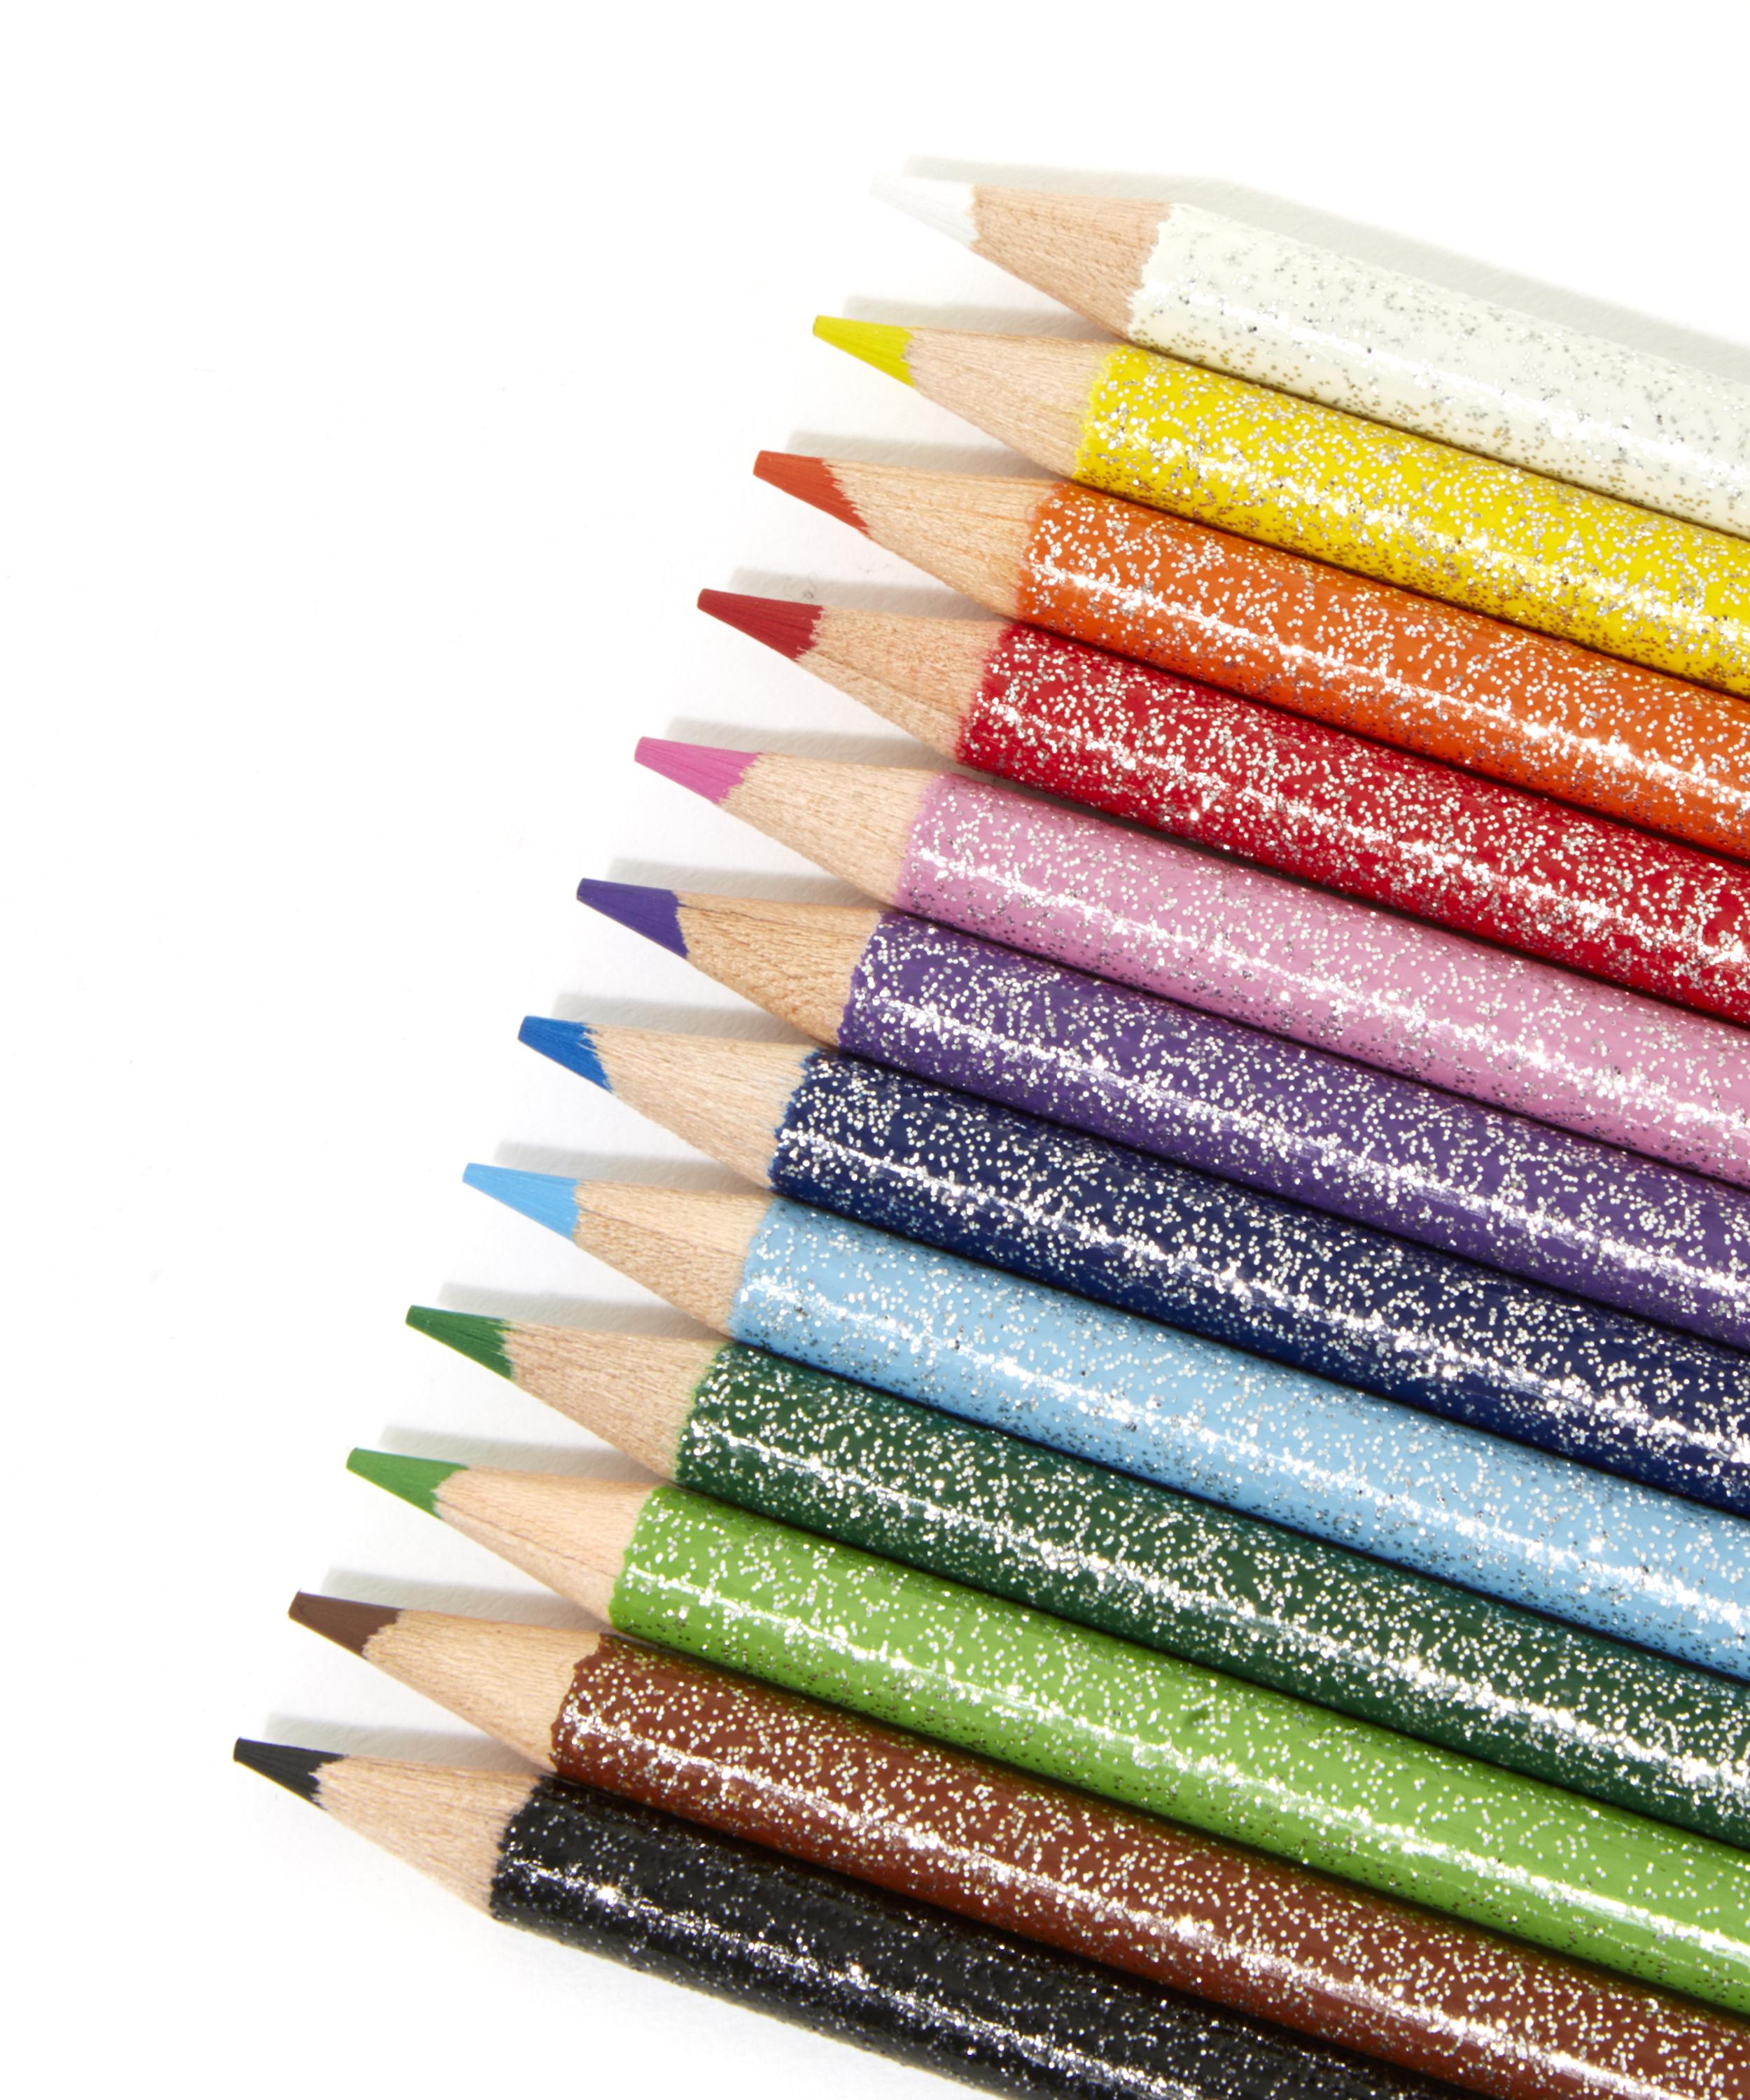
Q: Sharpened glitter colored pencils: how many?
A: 12